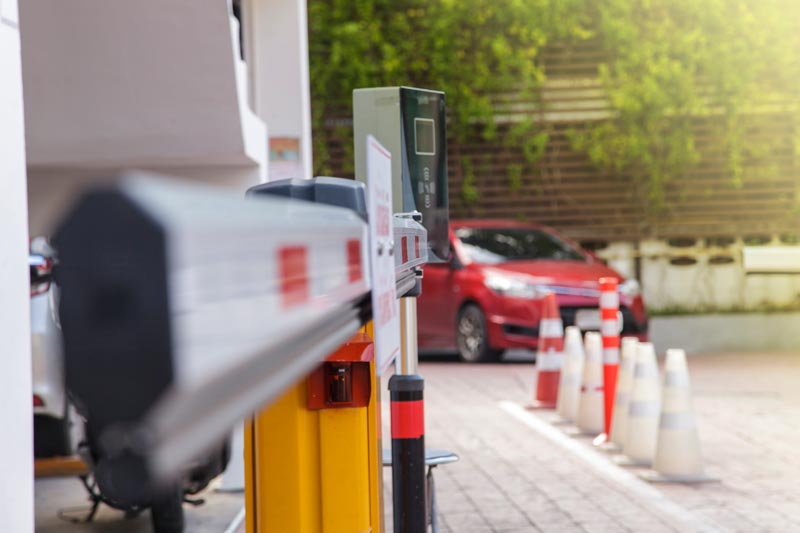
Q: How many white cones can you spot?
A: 5